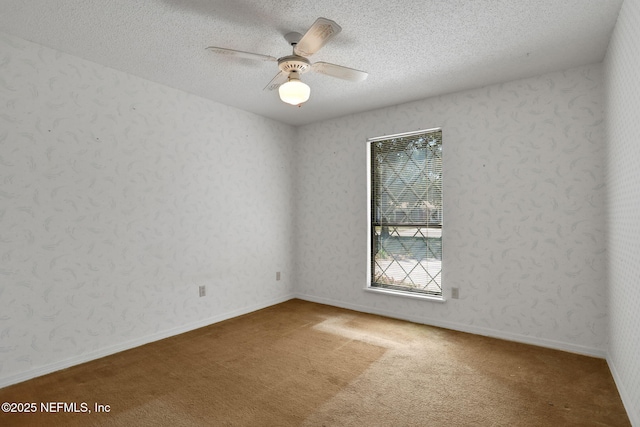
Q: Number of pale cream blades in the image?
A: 4